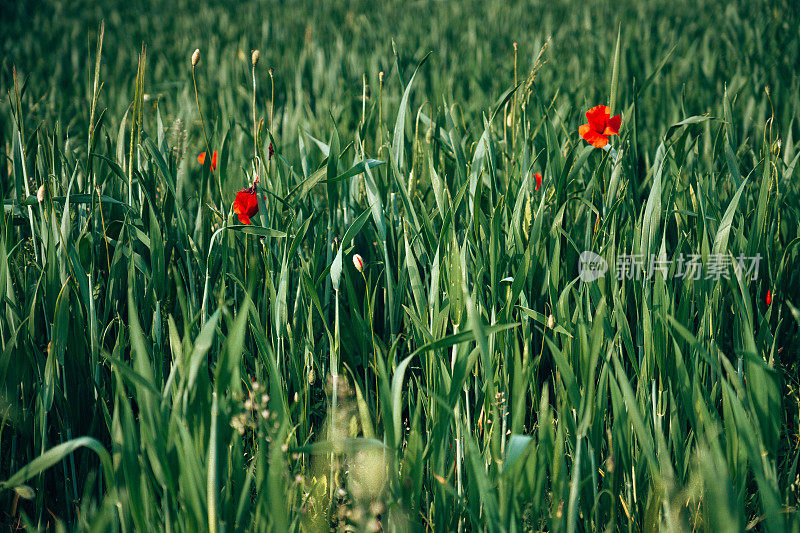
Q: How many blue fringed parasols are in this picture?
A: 0